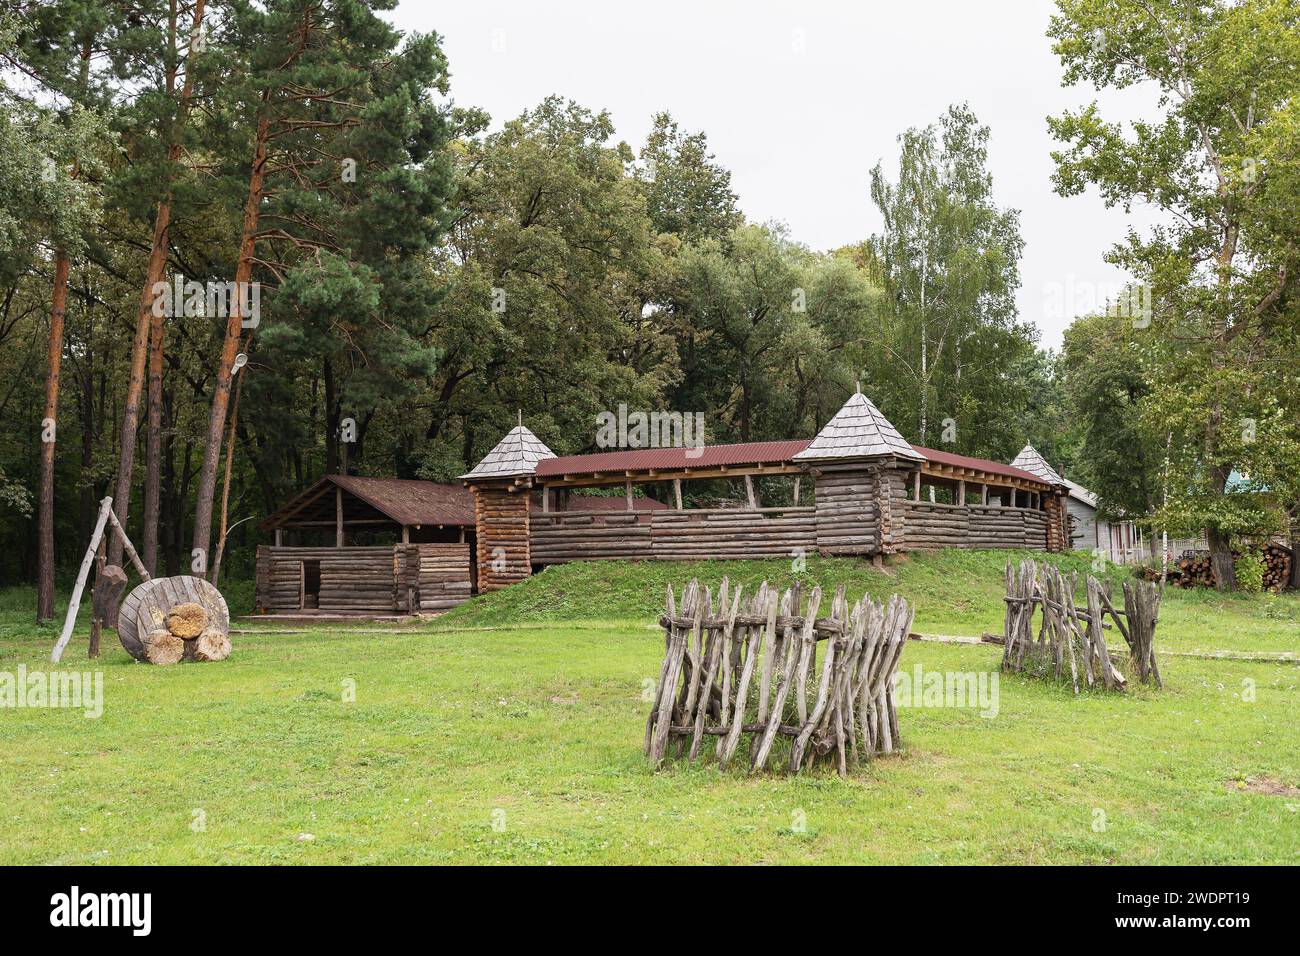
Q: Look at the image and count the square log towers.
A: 3